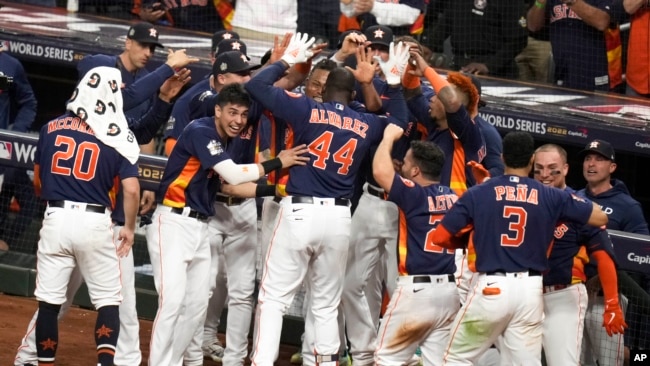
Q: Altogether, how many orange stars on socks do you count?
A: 2